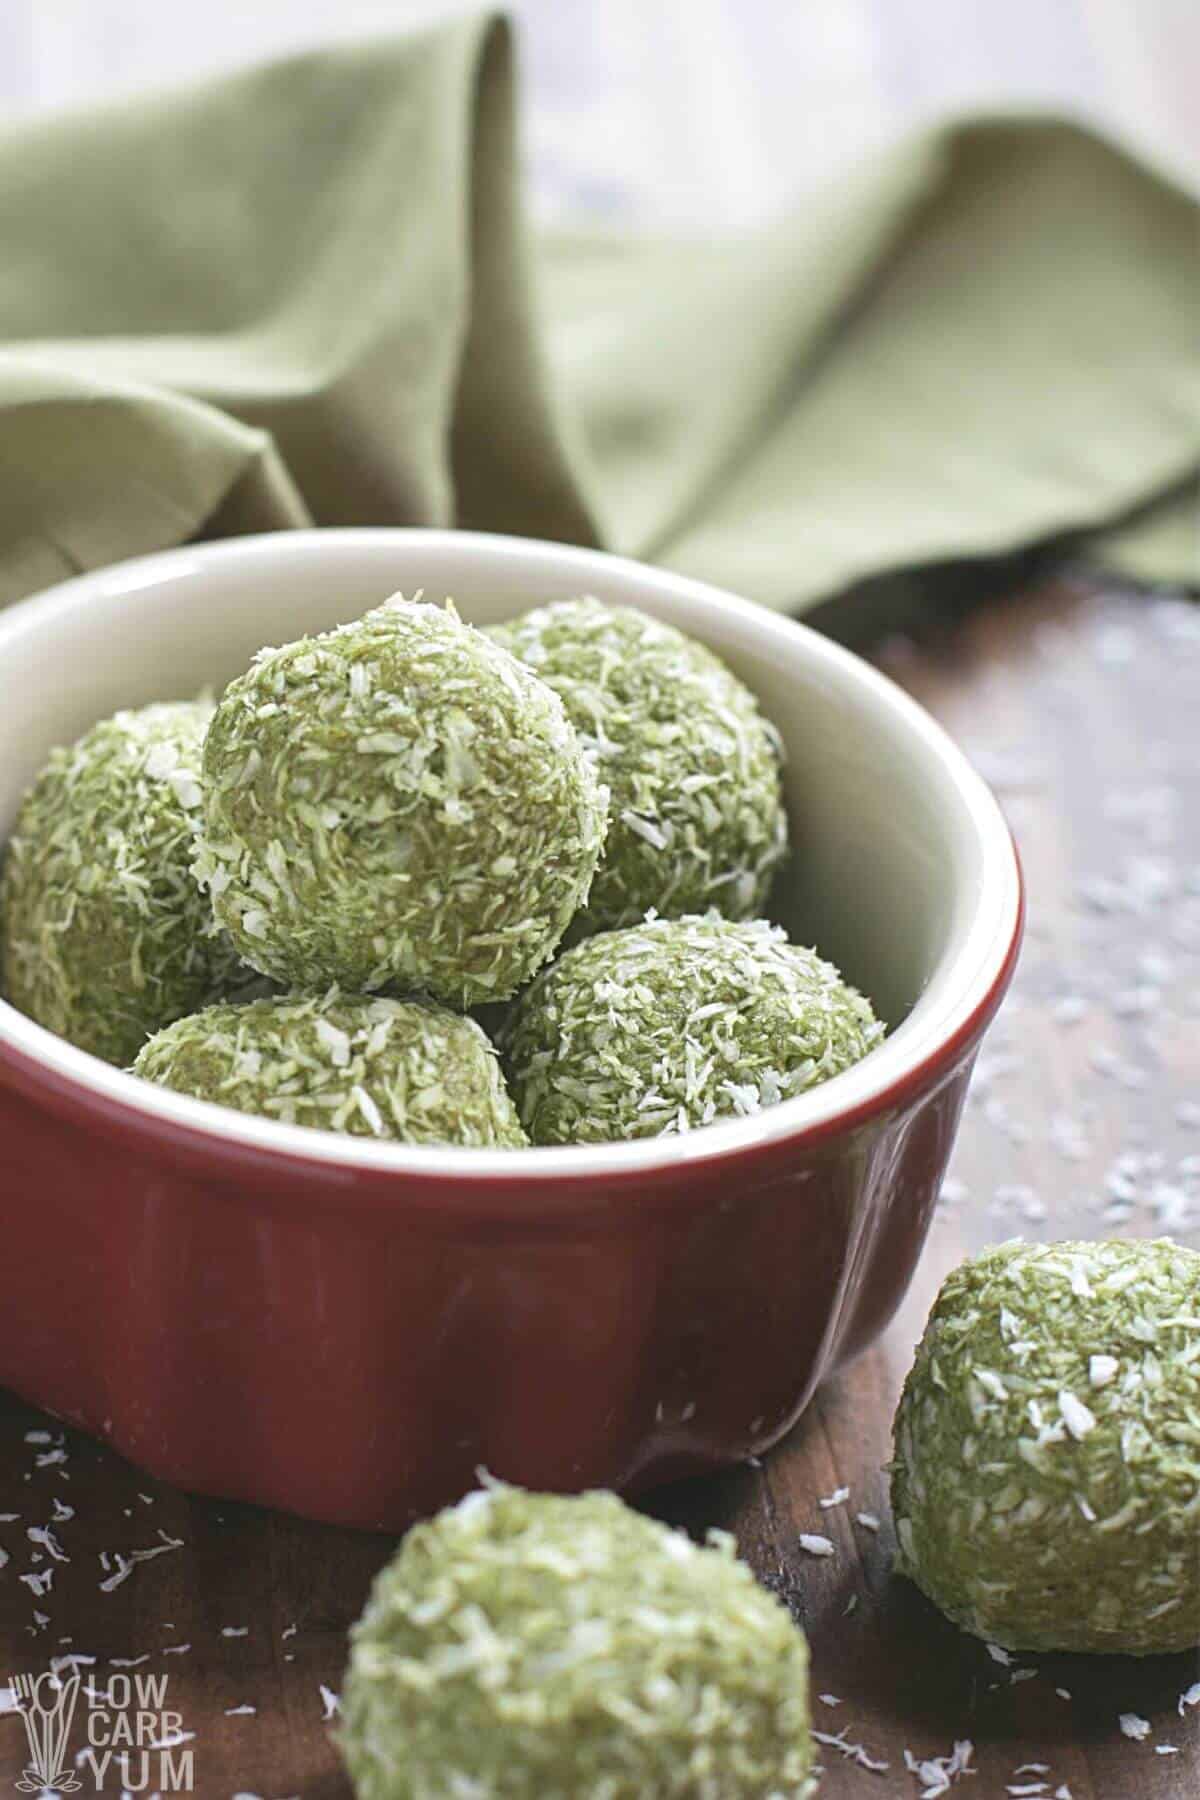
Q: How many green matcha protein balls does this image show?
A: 7